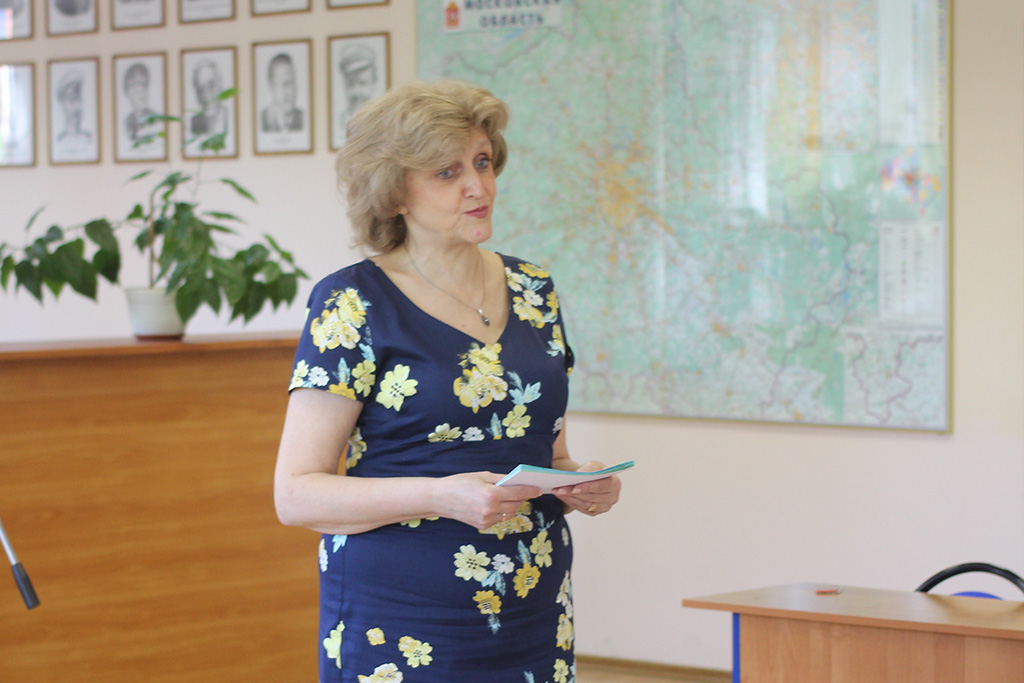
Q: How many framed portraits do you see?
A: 12